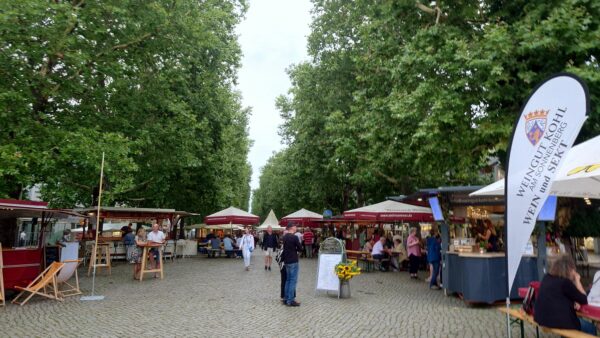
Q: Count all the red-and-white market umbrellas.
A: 3